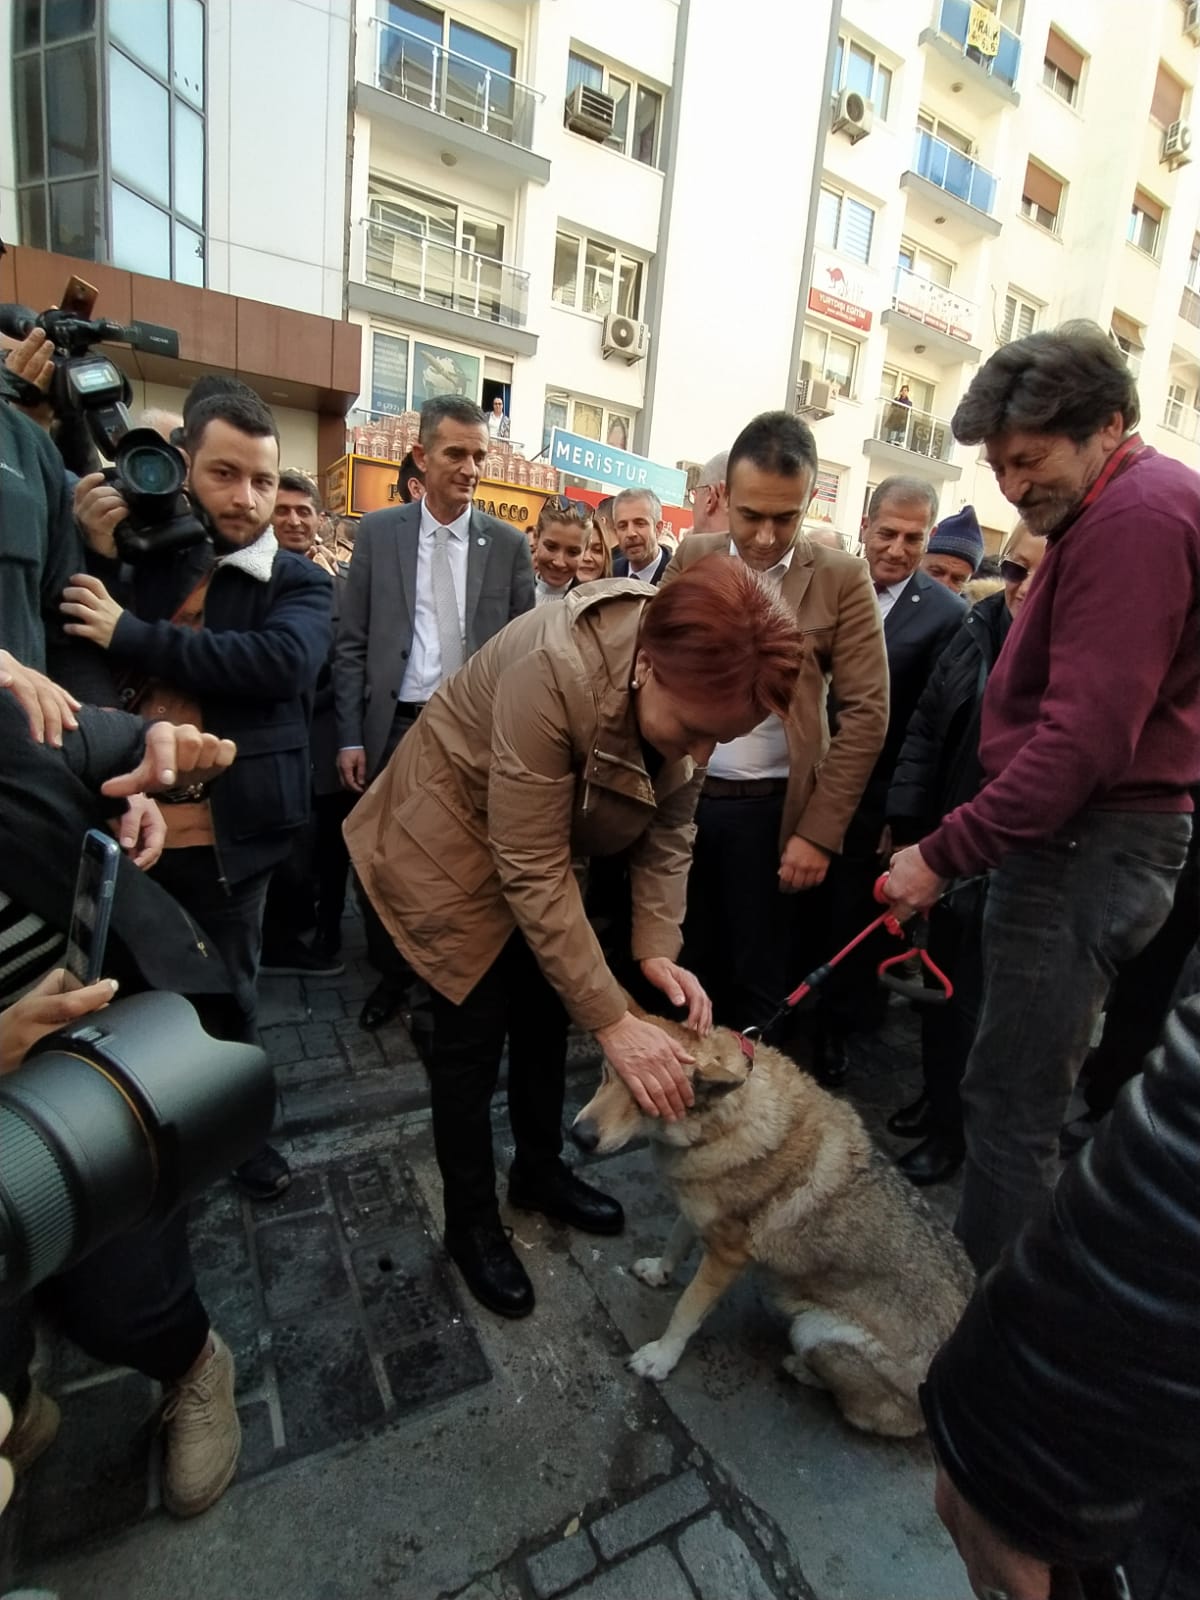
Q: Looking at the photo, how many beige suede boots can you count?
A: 2